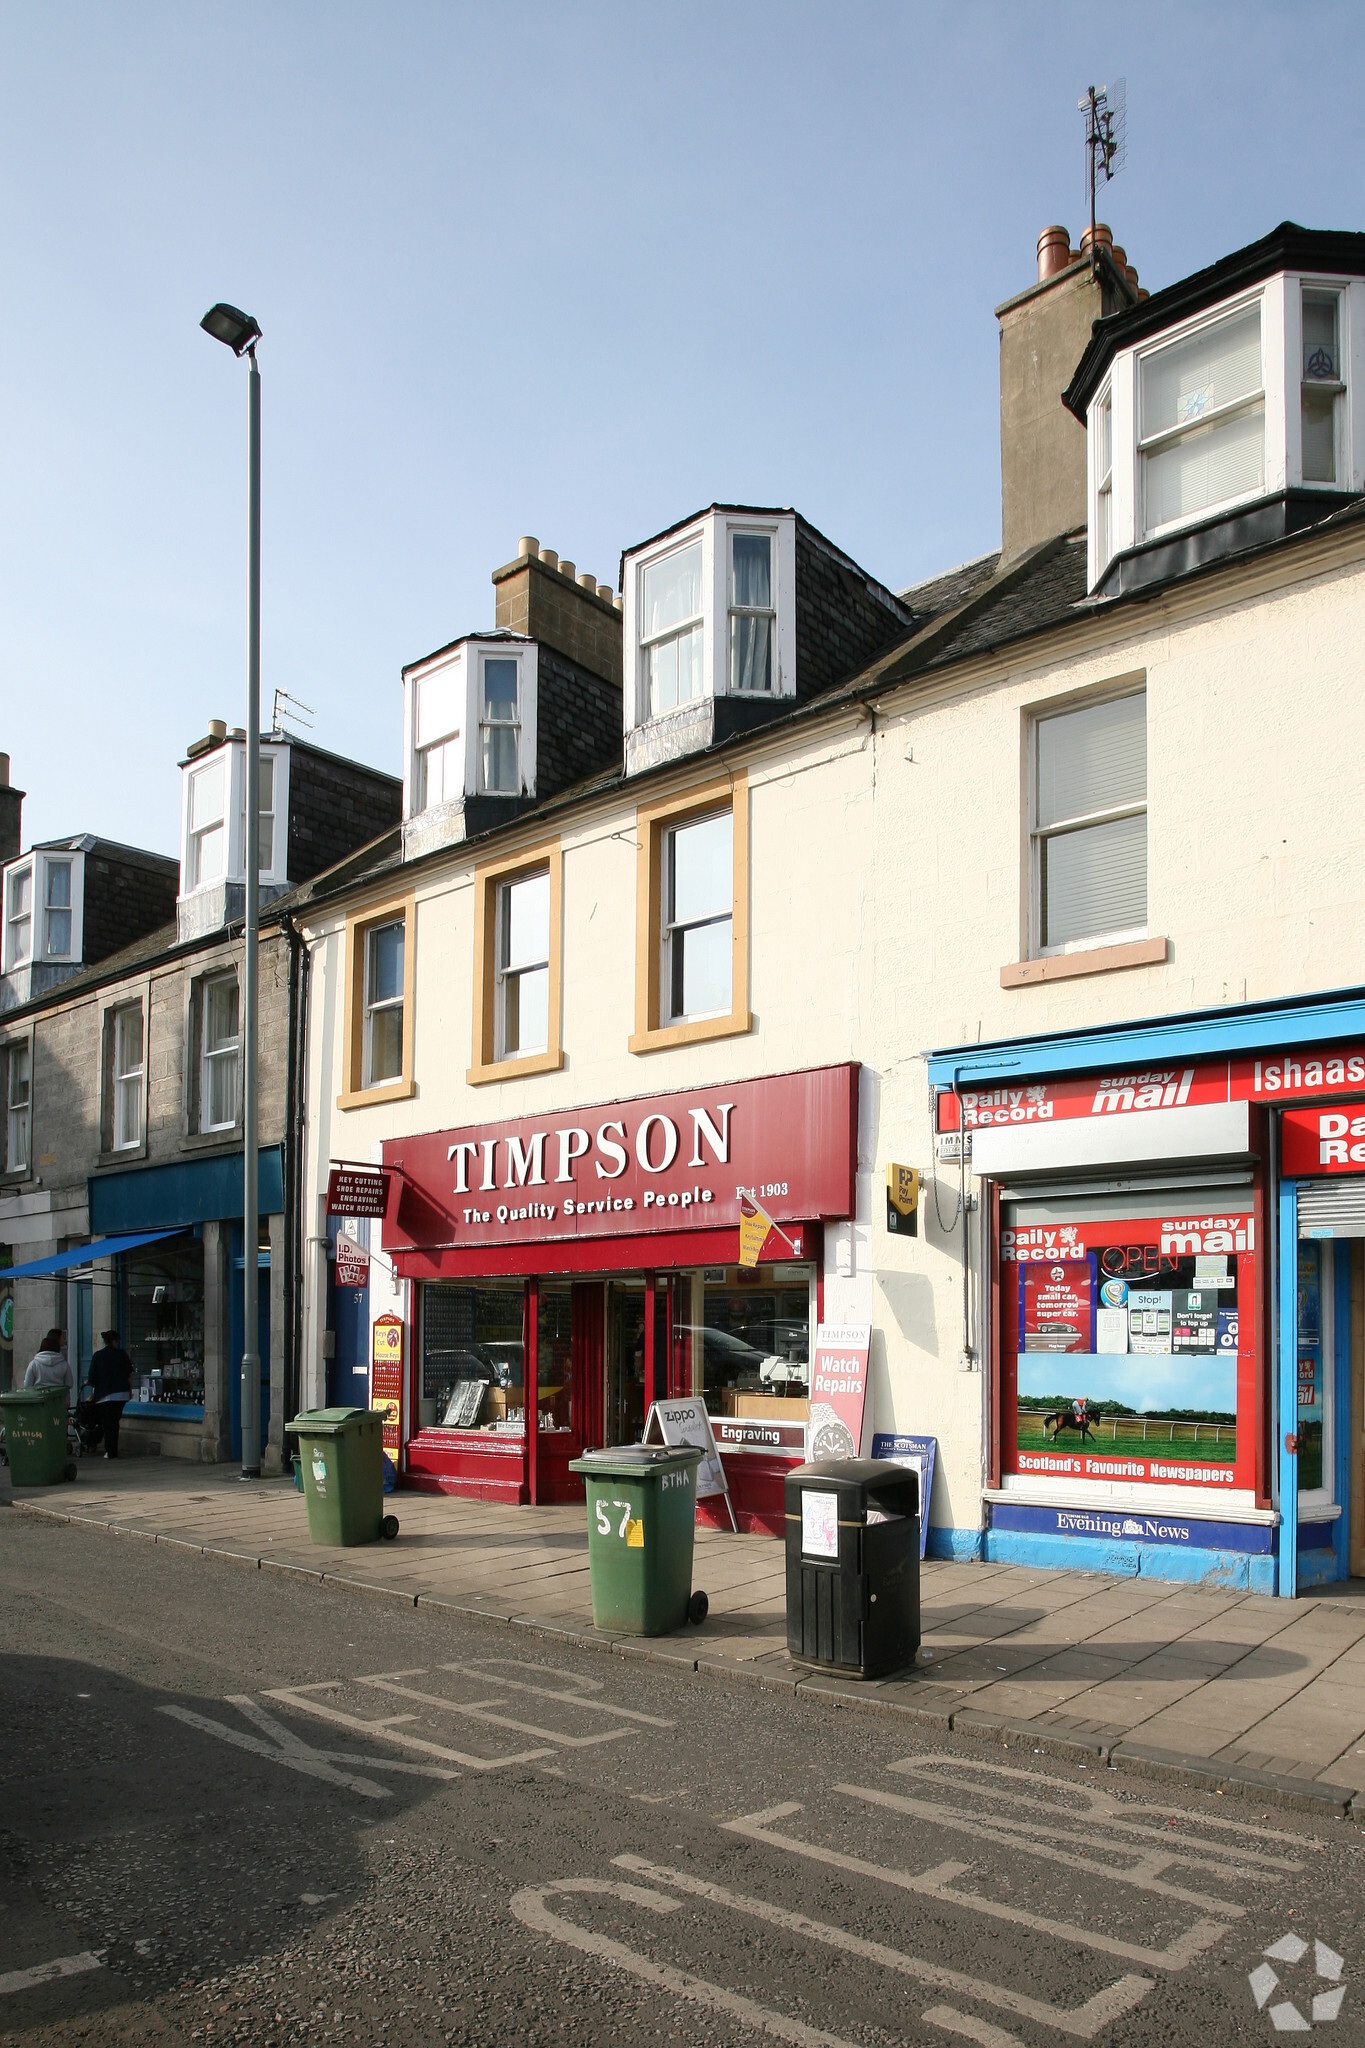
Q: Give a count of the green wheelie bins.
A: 3